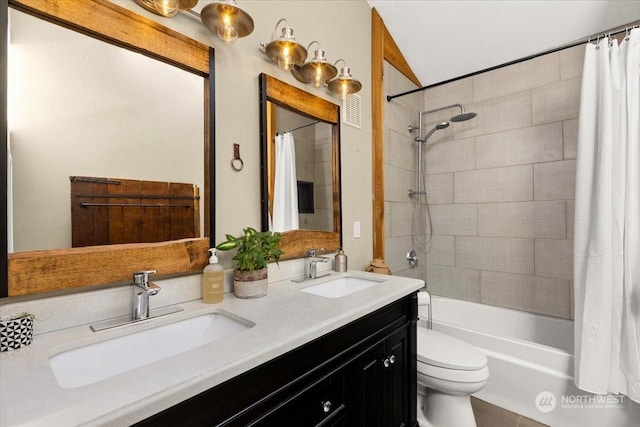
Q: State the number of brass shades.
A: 5